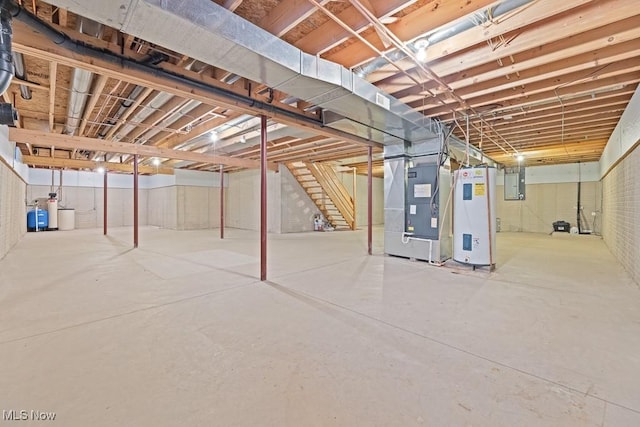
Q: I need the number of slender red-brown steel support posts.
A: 5